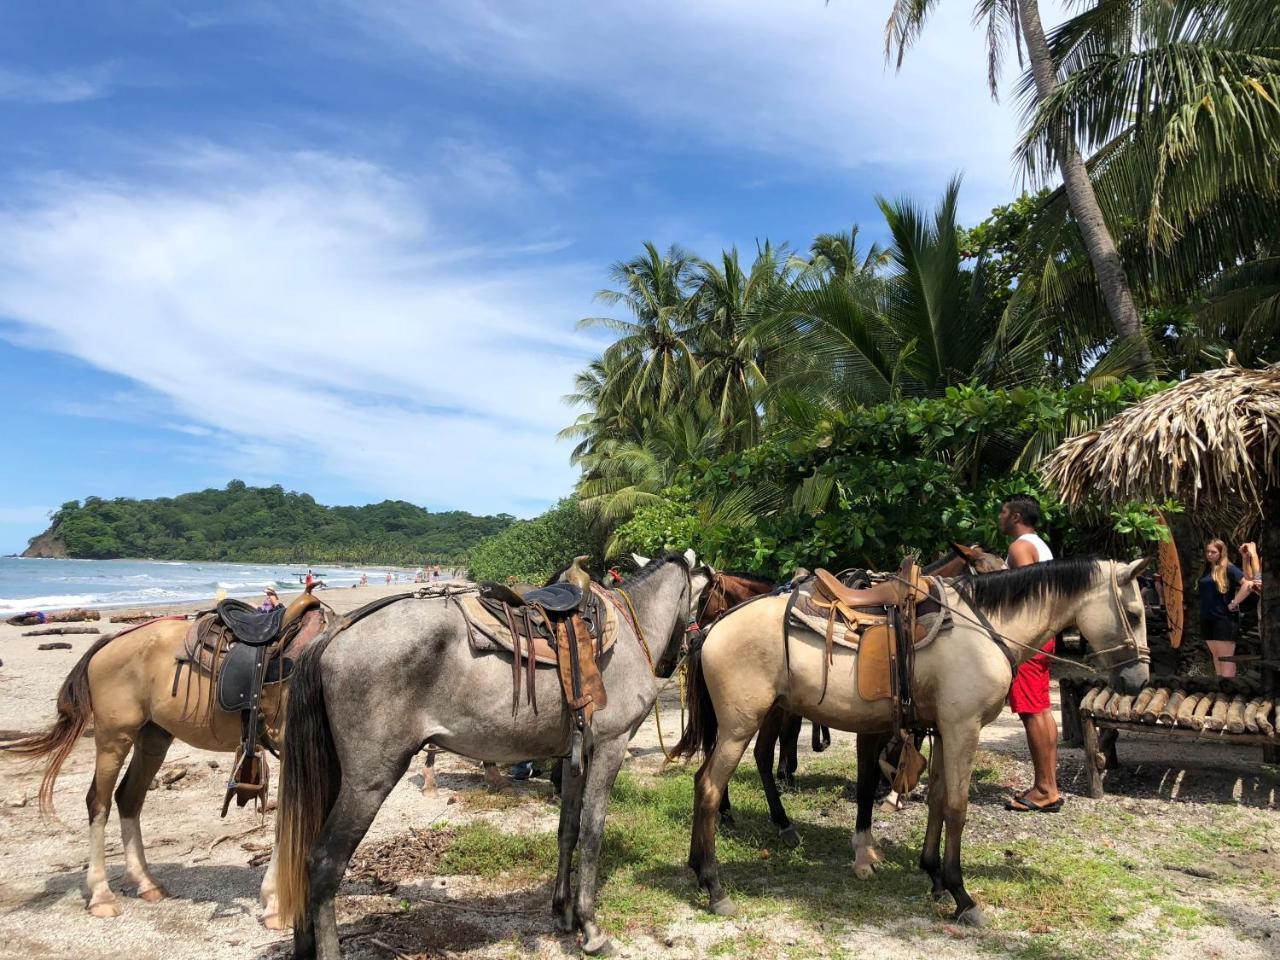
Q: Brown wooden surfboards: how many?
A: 1